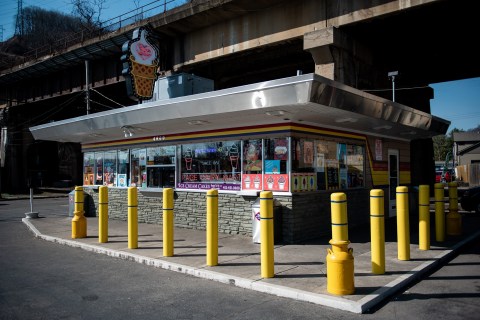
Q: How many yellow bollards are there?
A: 12